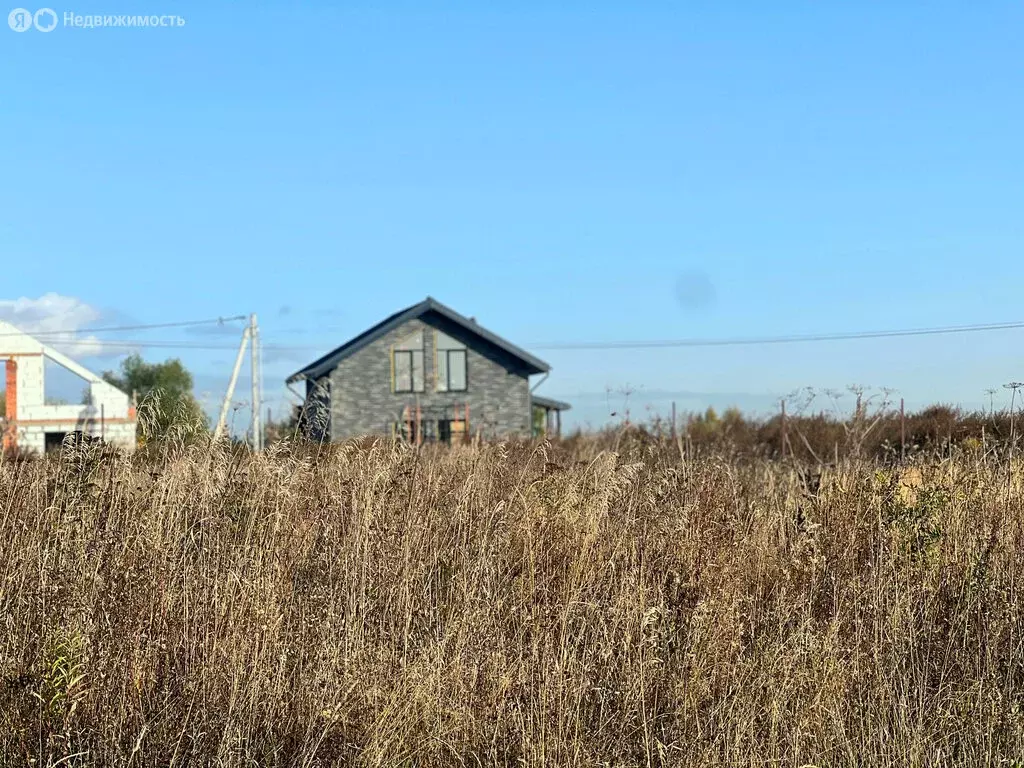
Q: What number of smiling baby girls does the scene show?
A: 0